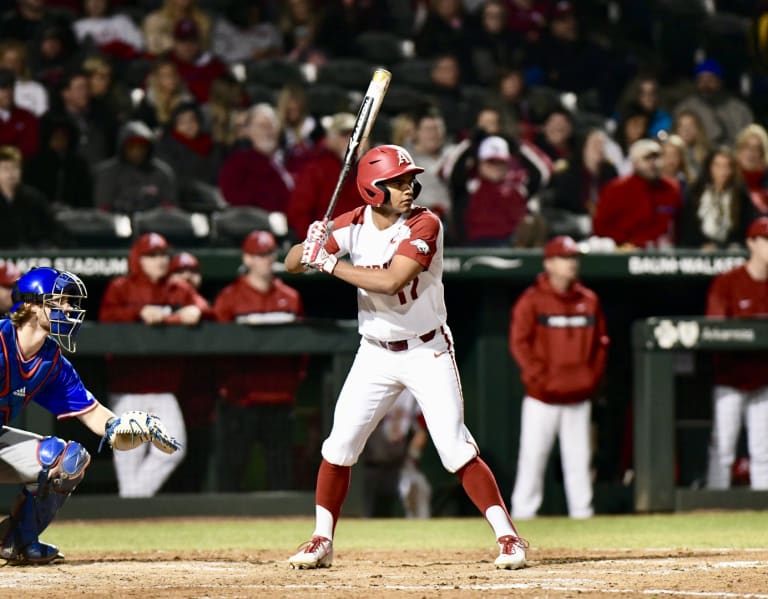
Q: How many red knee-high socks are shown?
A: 2